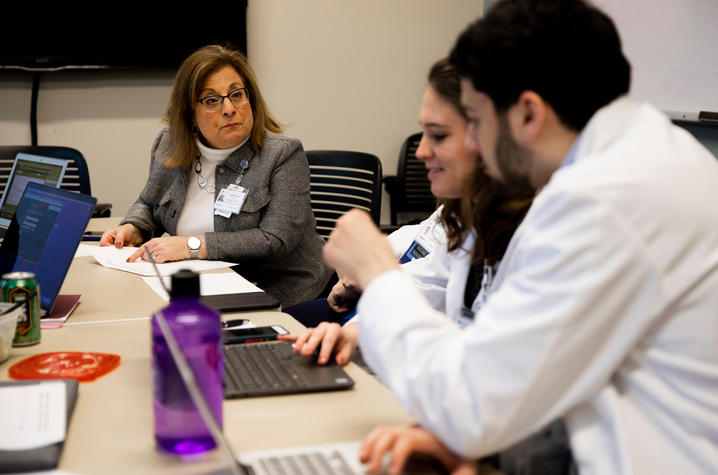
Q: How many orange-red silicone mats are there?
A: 1